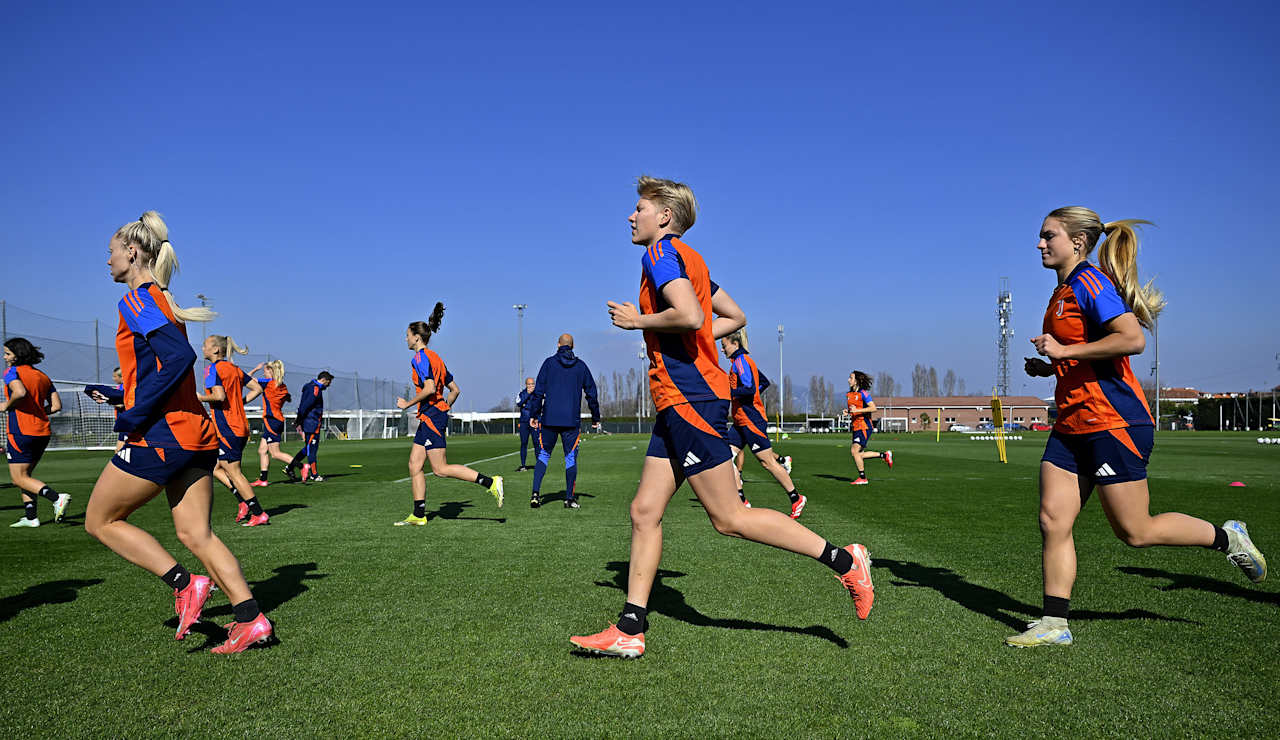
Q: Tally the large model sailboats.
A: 0